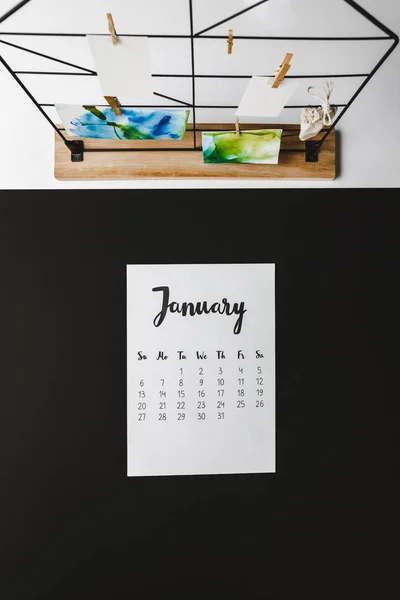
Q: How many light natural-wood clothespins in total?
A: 5